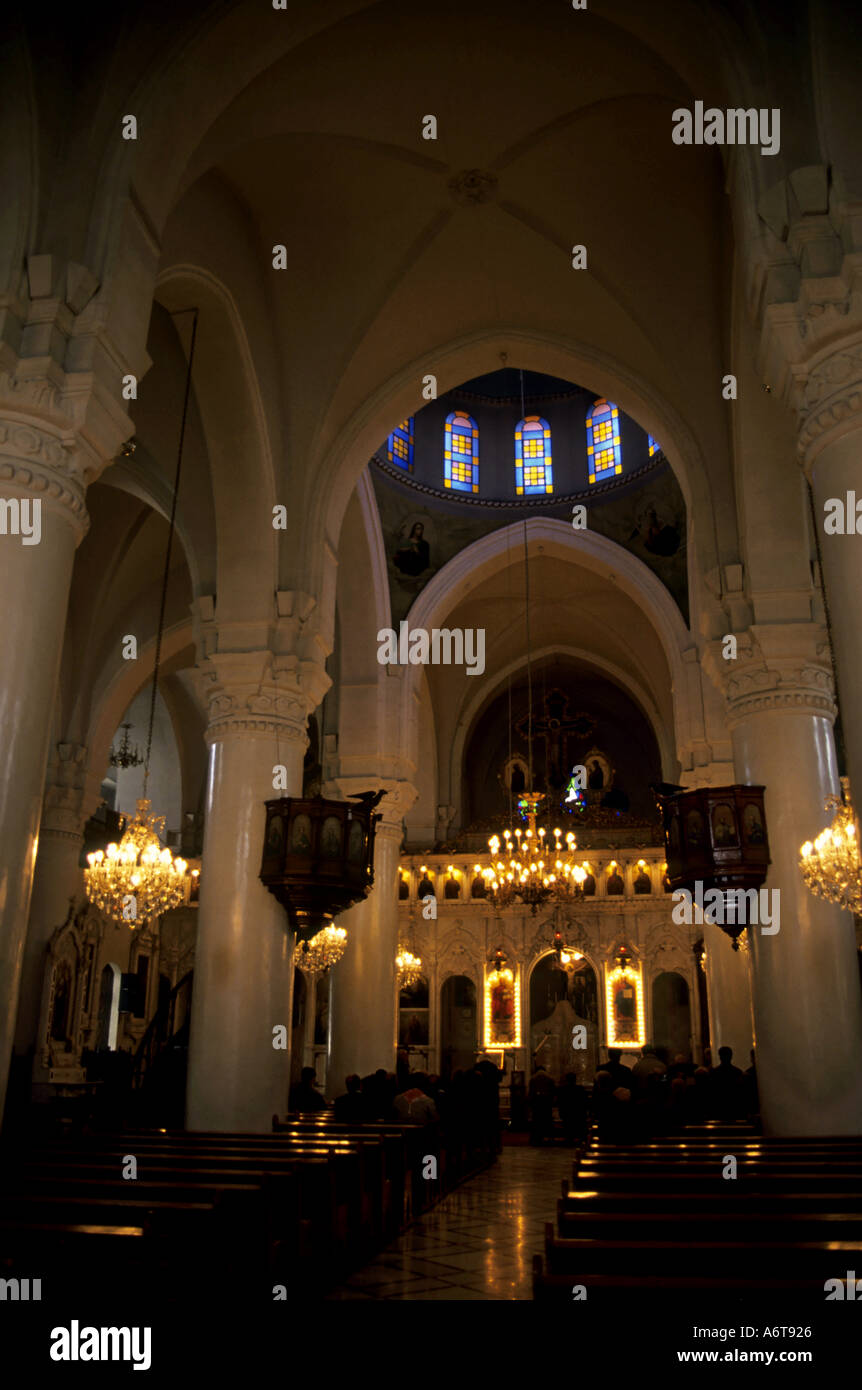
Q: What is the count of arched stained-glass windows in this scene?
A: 5